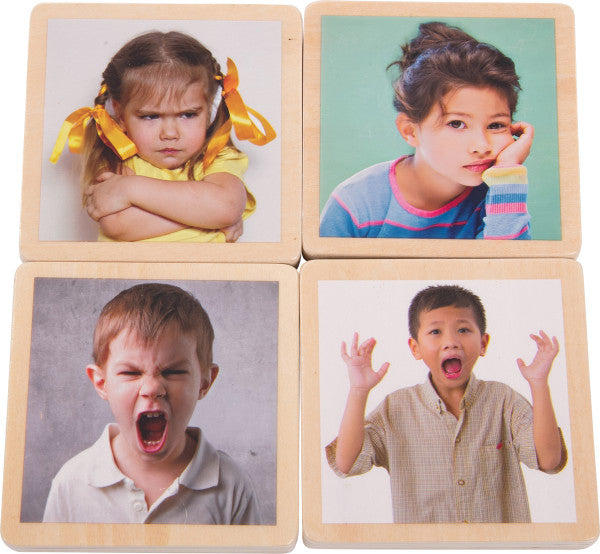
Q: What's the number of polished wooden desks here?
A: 0